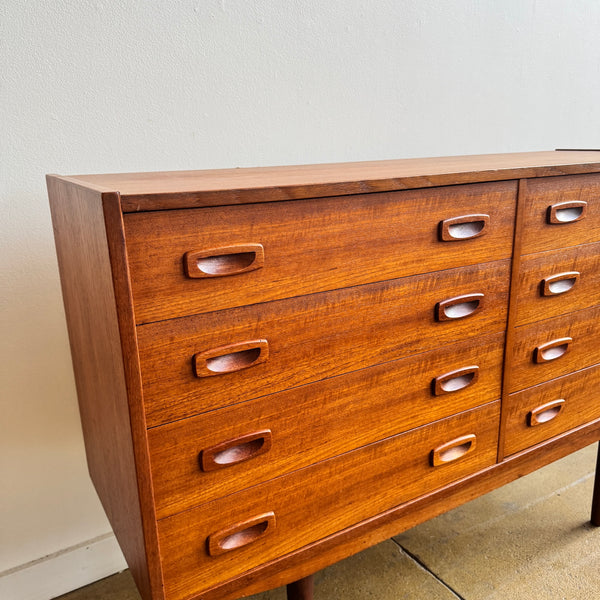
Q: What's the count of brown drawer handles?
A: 12